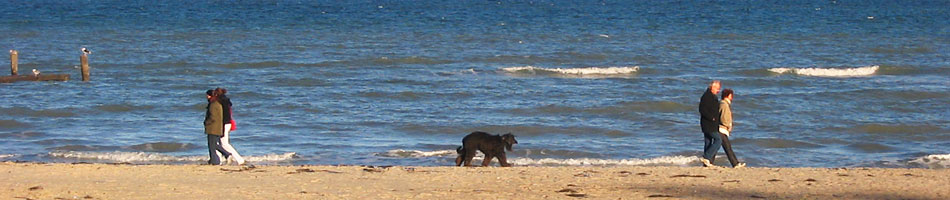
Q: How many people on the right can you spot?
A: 2